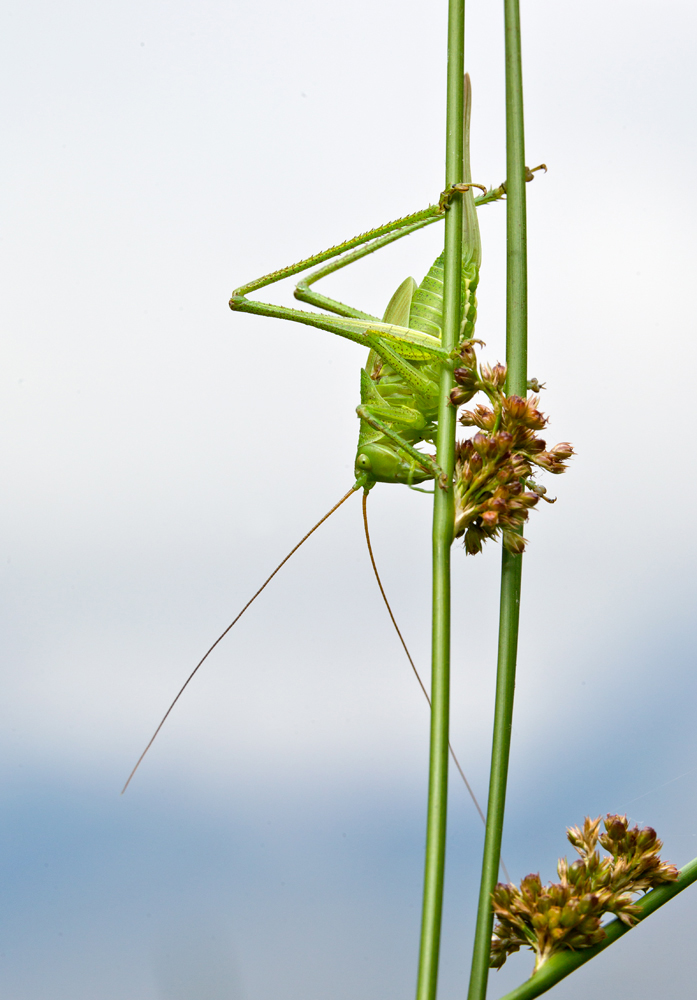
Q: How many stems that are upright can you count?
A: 2